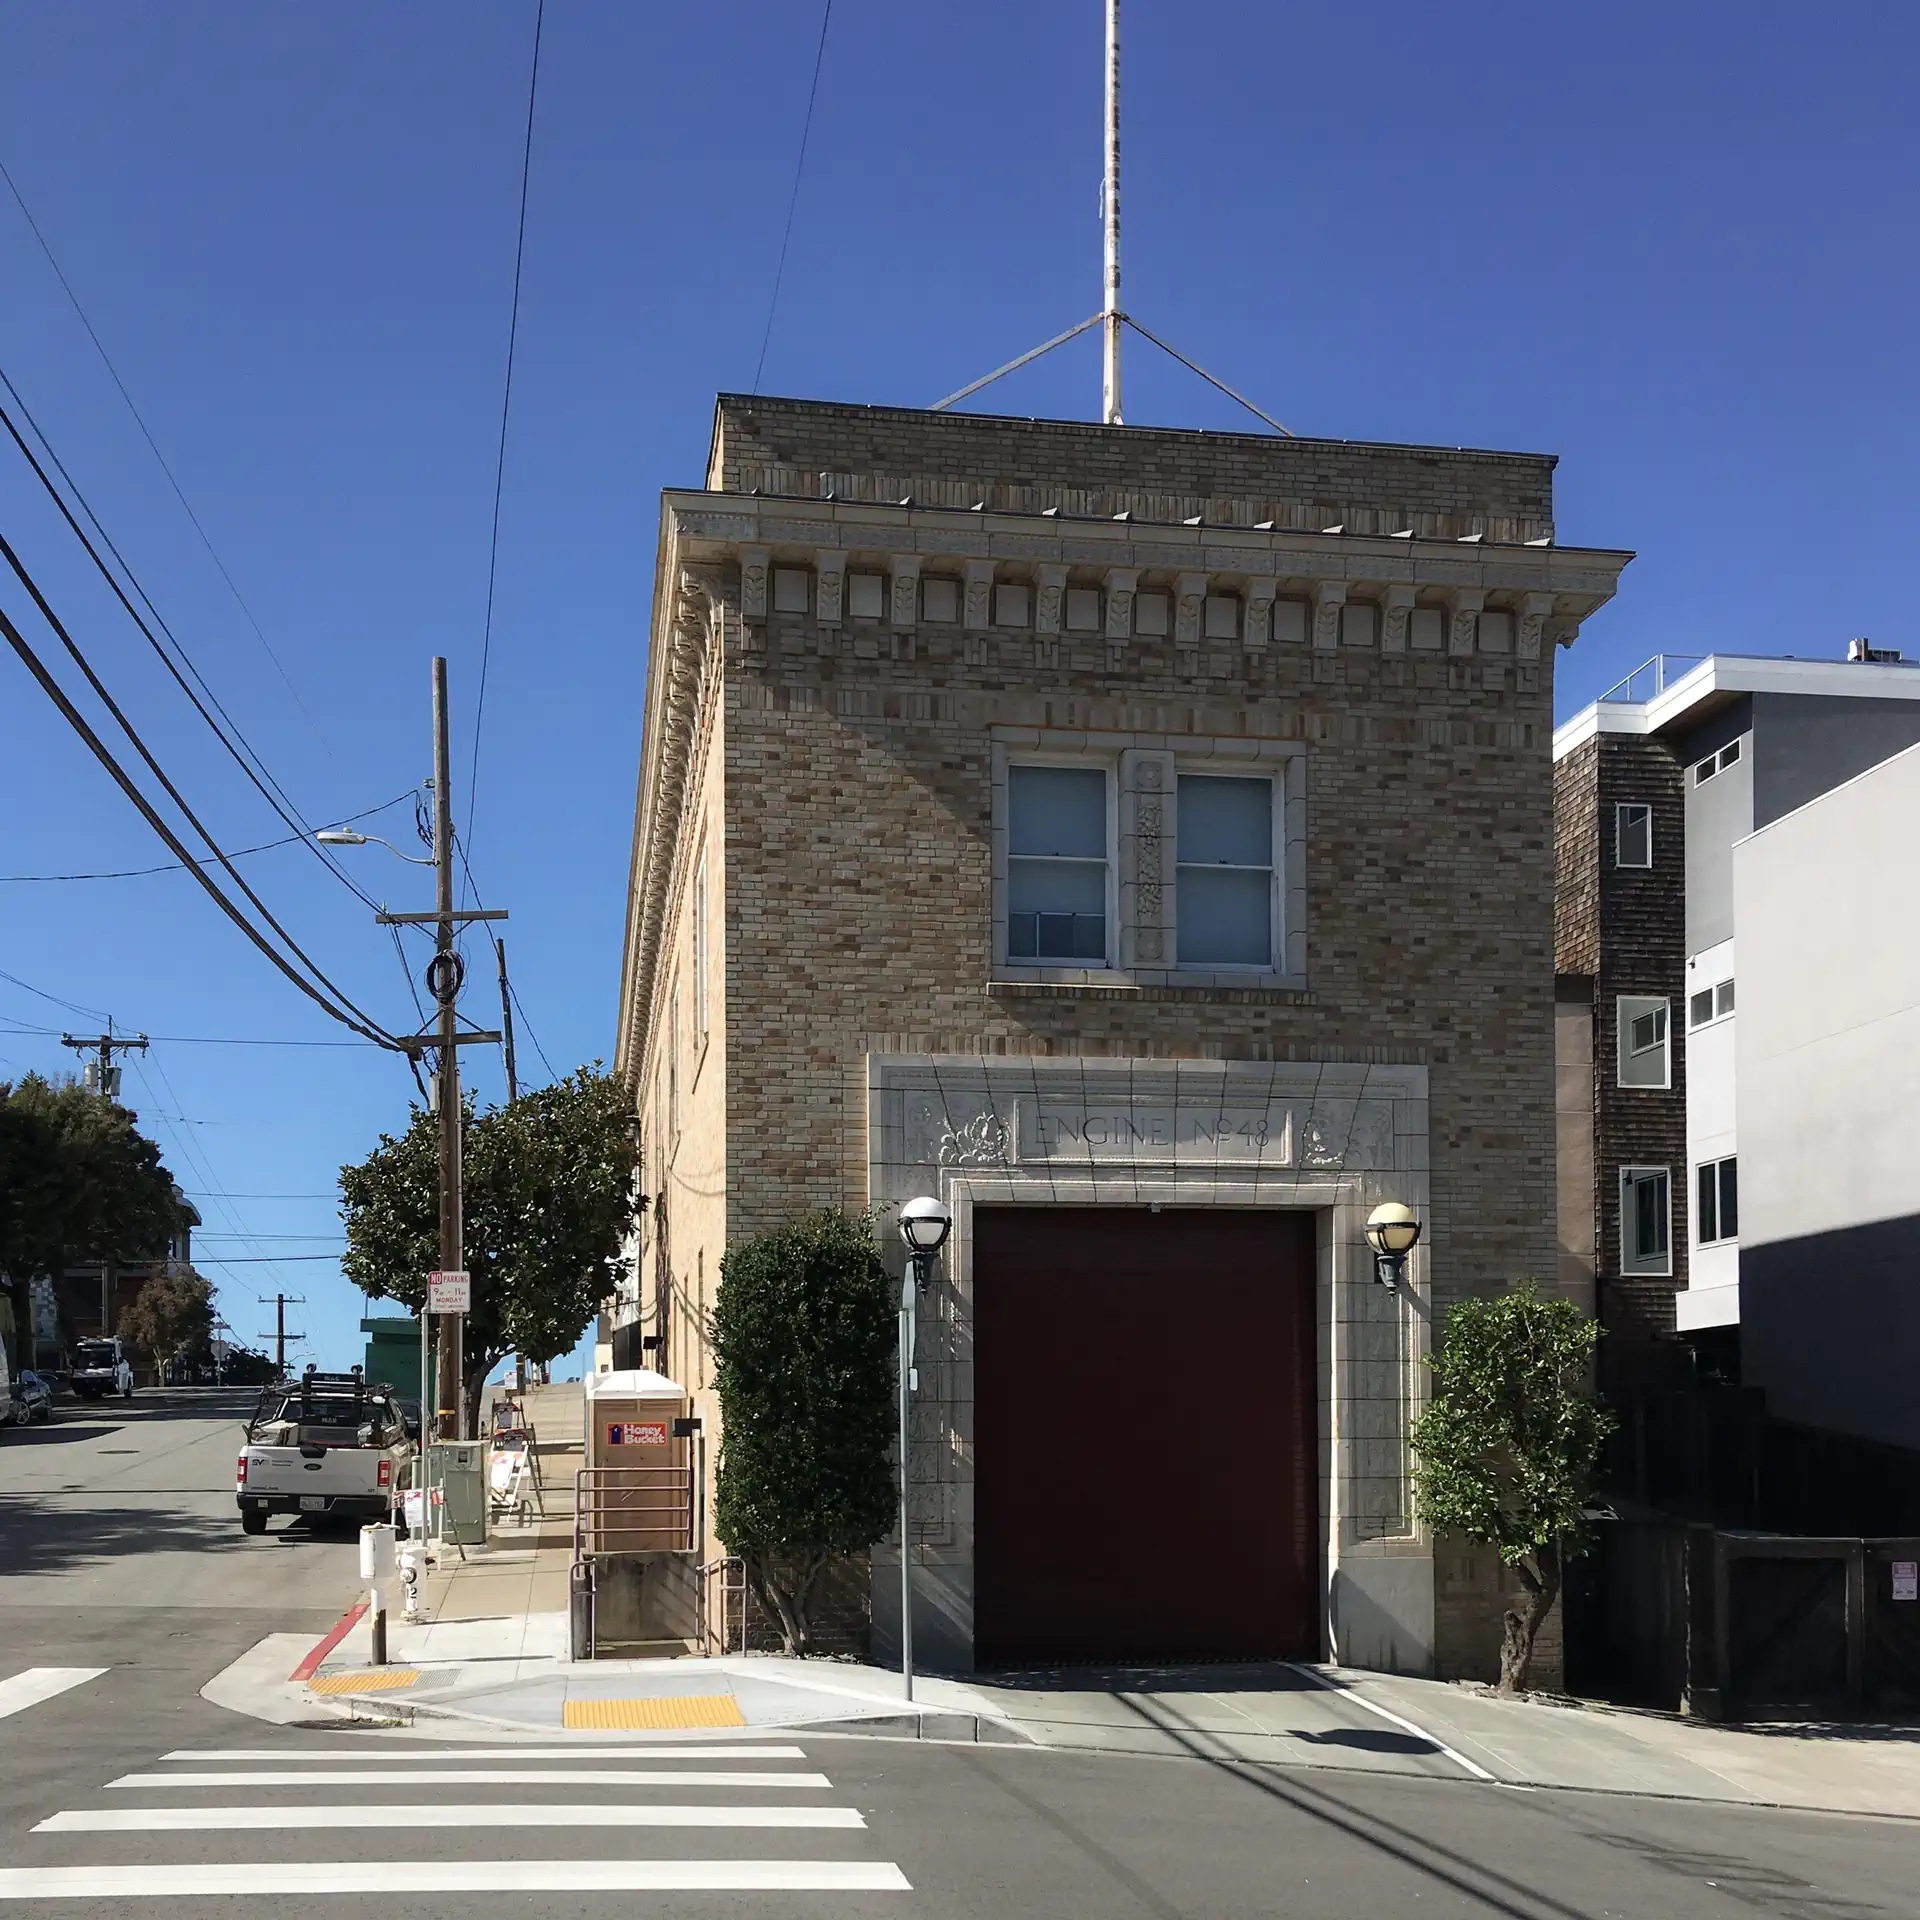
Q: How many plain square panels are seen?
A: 11